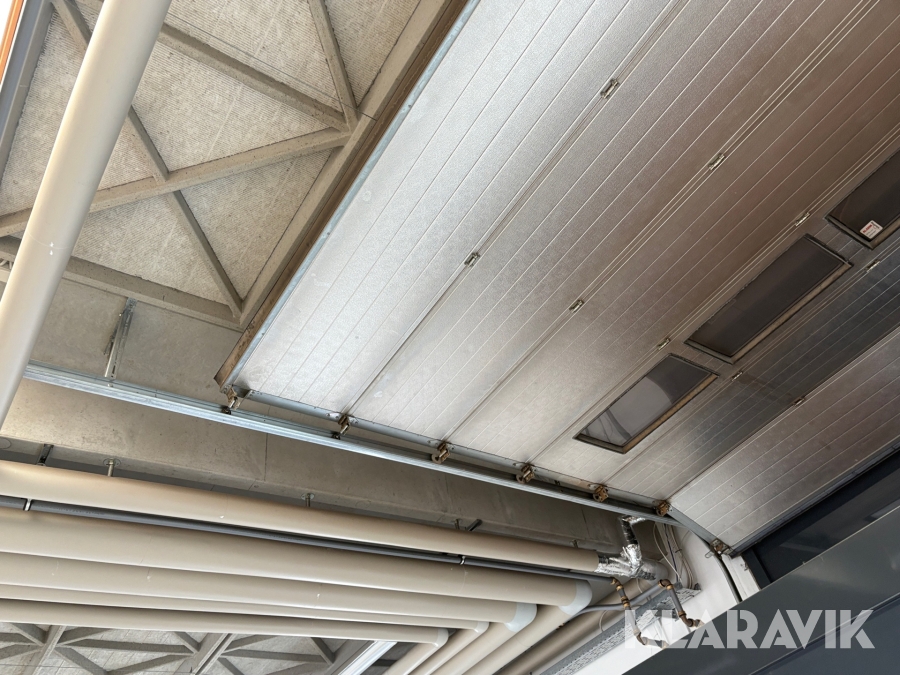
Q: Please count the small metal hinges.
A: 9